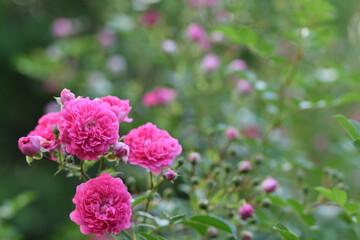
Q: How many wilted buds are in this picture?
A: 0